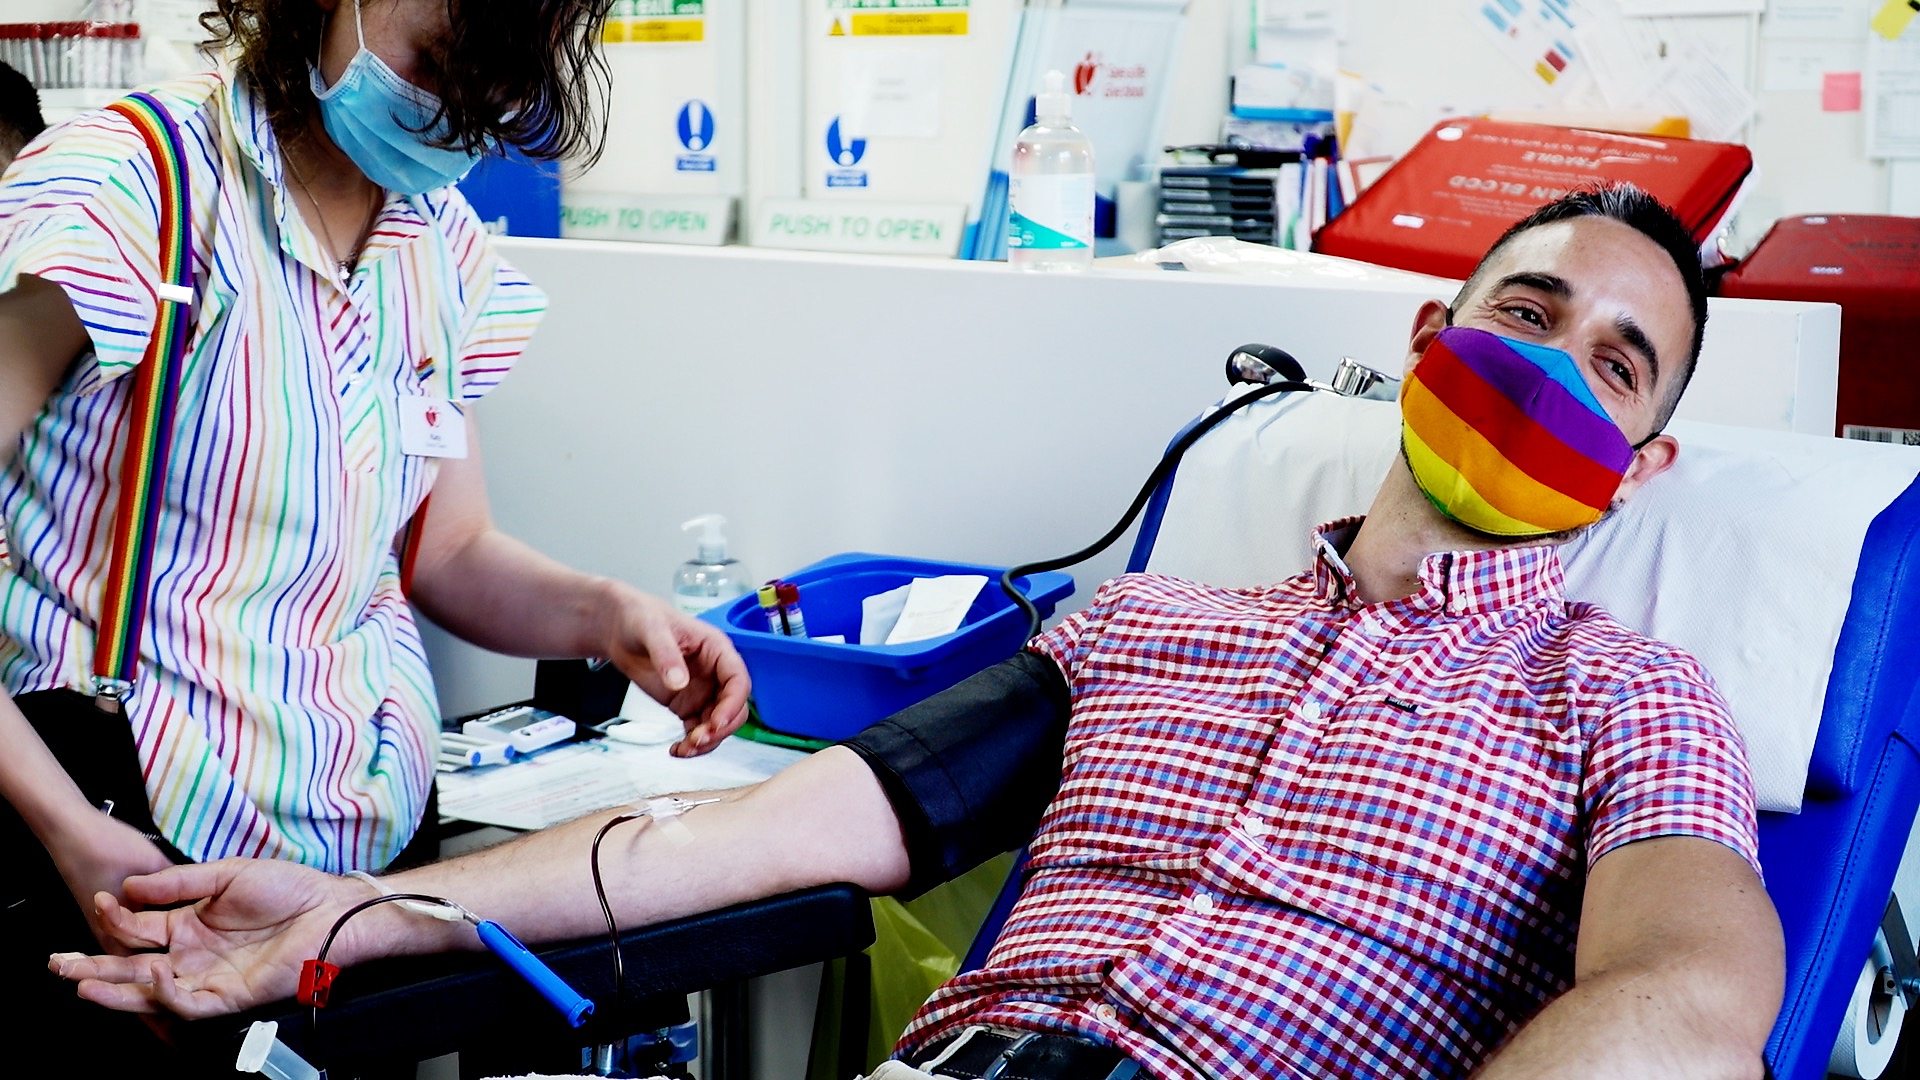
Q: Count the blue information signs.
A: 2